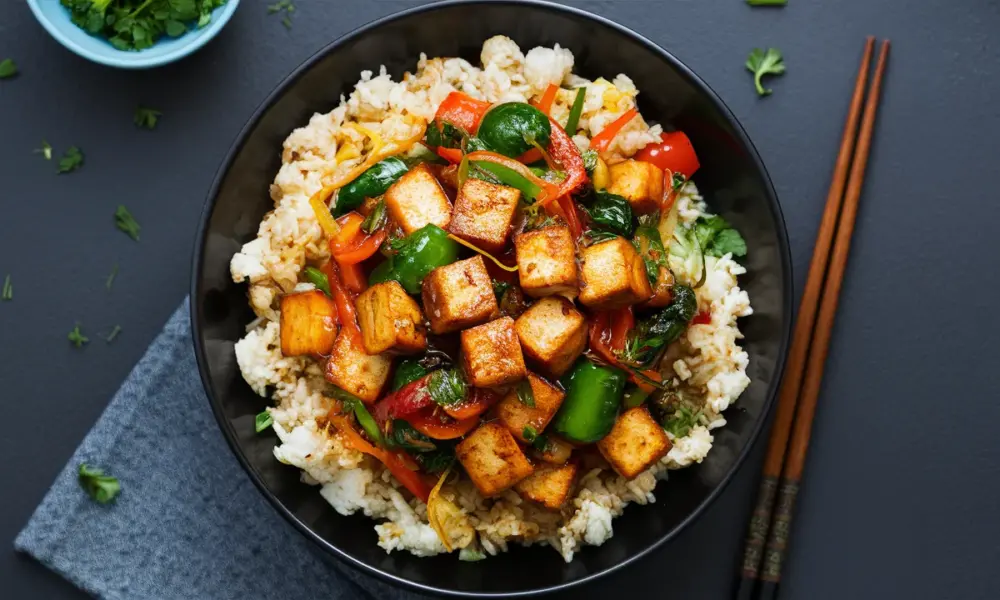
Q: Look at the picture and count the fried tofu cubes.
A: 15